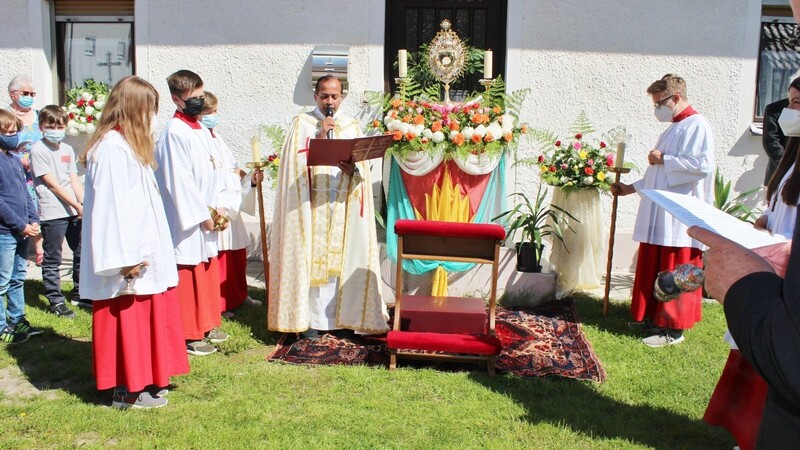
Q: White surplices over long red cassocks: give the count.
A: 5